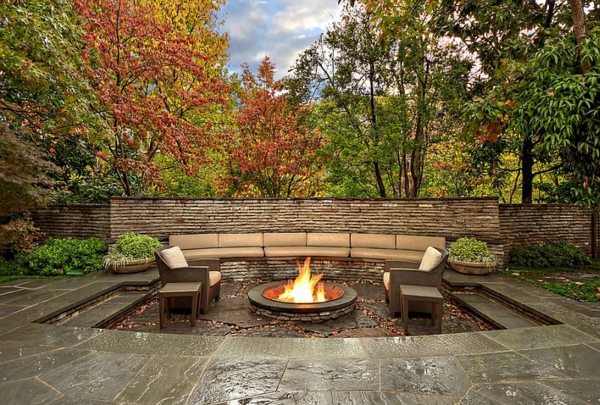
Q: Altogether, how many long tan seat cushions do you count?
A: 3